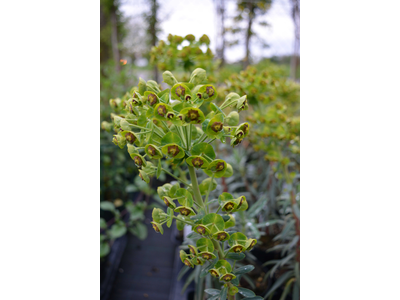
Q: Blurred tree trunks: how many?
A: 5